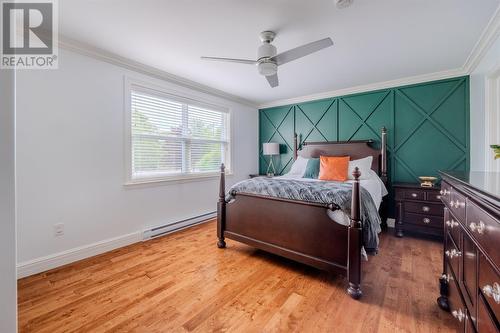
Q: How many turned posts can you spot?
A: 4